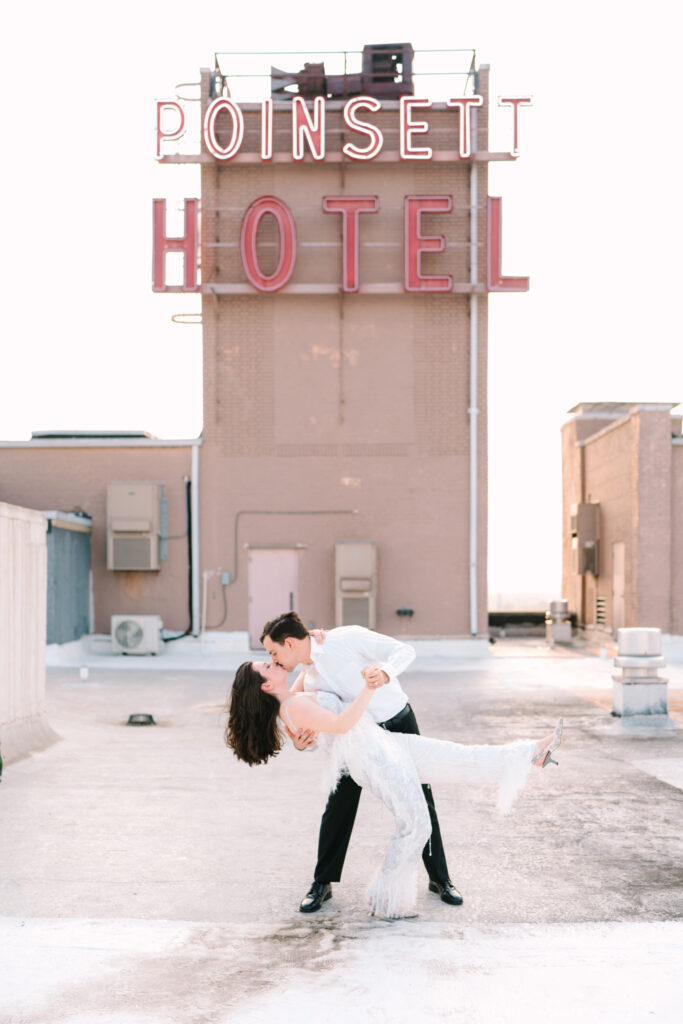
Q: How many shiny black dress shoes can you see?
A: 2